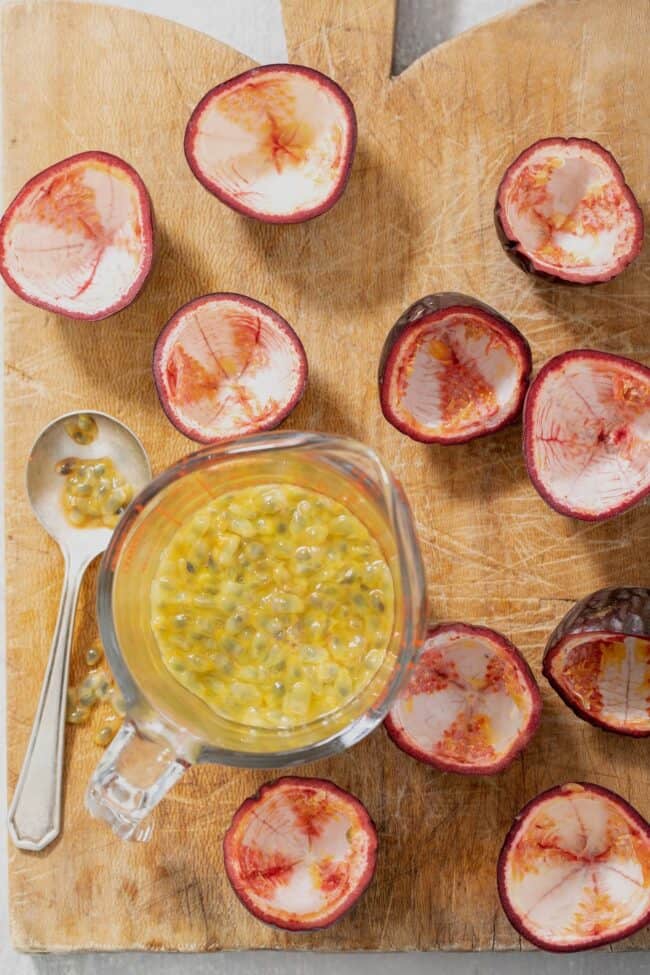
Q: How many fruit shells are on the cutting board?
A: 10